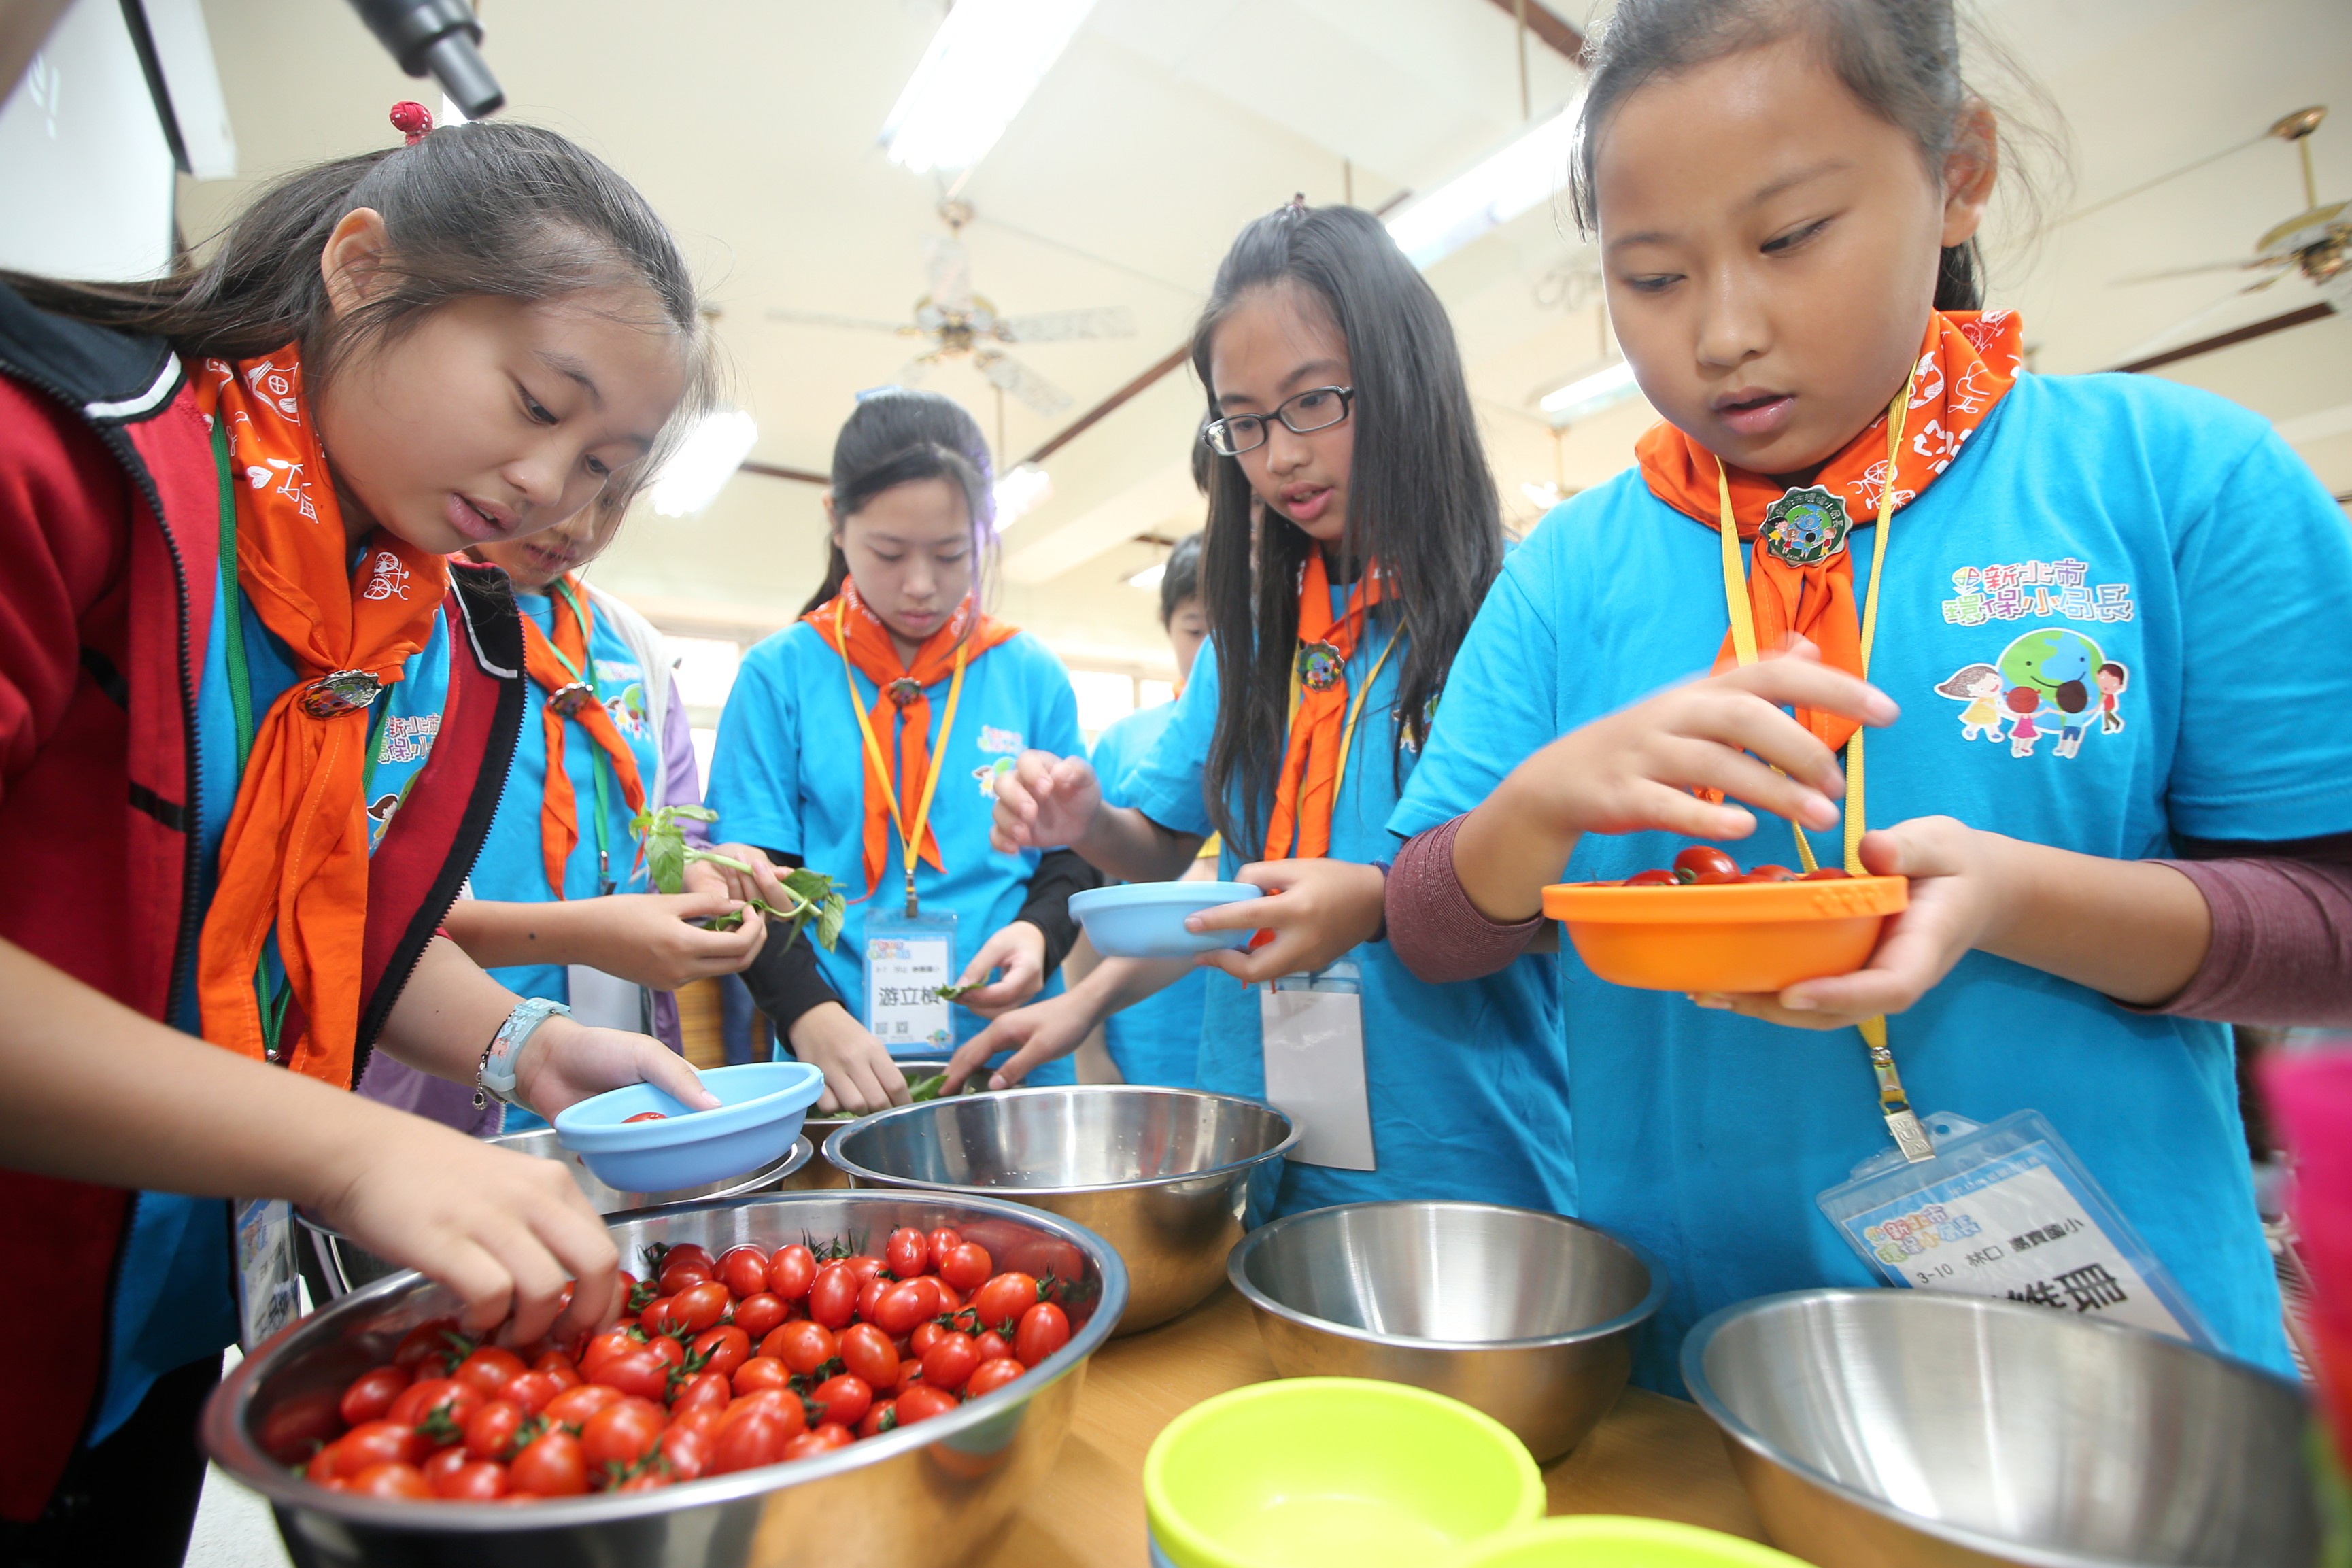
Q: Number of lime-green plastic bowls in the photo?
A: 2